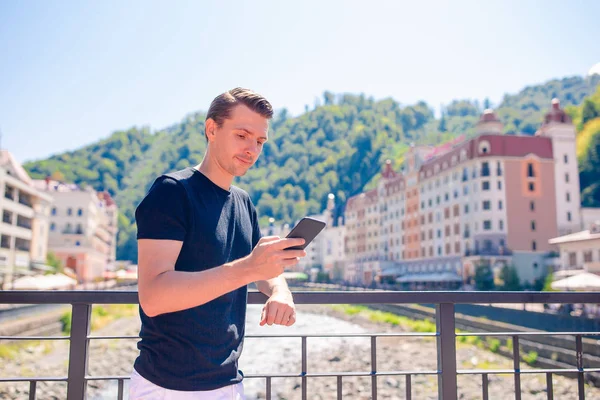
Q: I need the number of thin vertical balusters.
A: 11